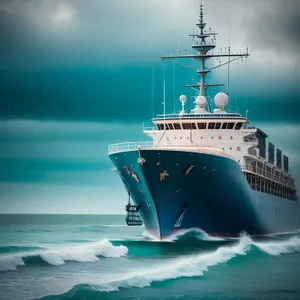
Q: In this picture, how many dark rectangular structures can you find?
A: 4